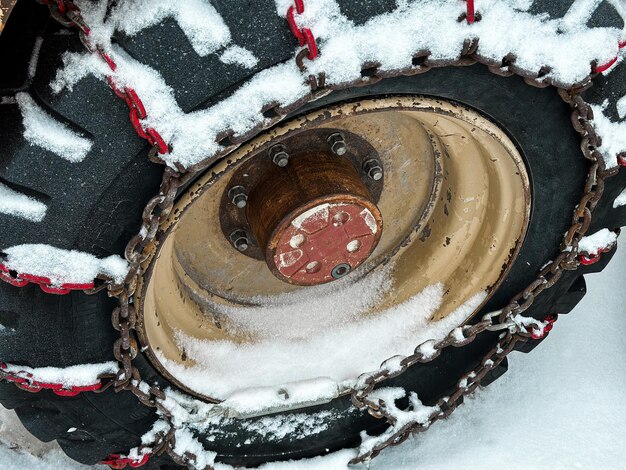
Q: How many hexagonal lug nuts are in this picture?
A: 5